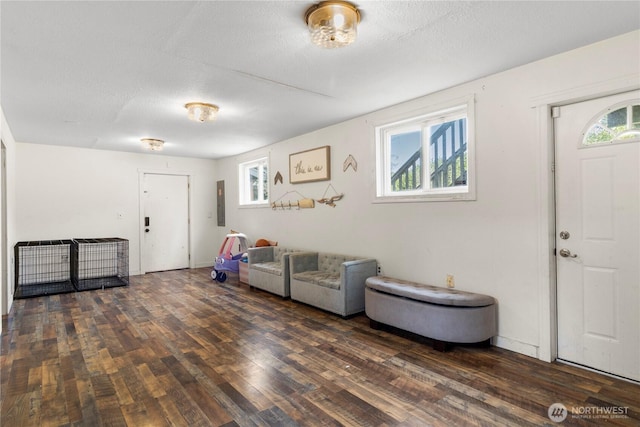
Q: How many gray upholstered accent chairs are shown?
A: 2